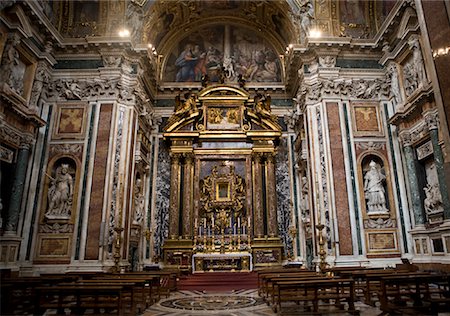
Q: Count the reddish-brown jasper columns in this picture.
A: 4